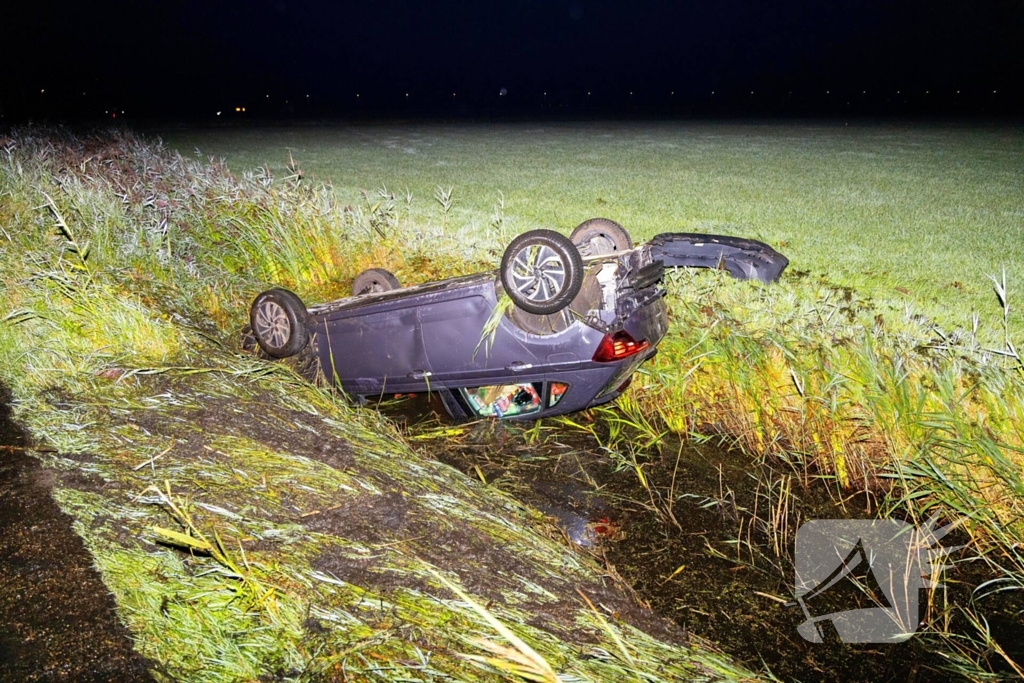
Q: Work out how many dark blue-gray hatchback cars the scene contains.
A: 1